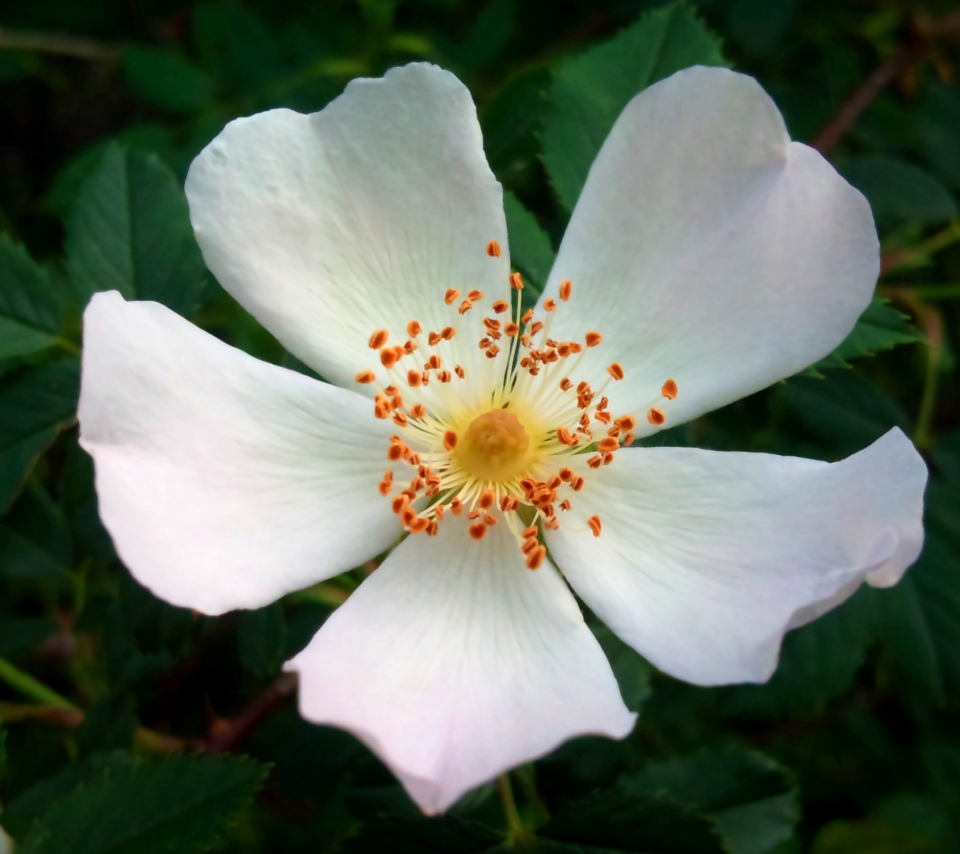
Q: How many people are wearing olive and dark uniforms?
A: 0